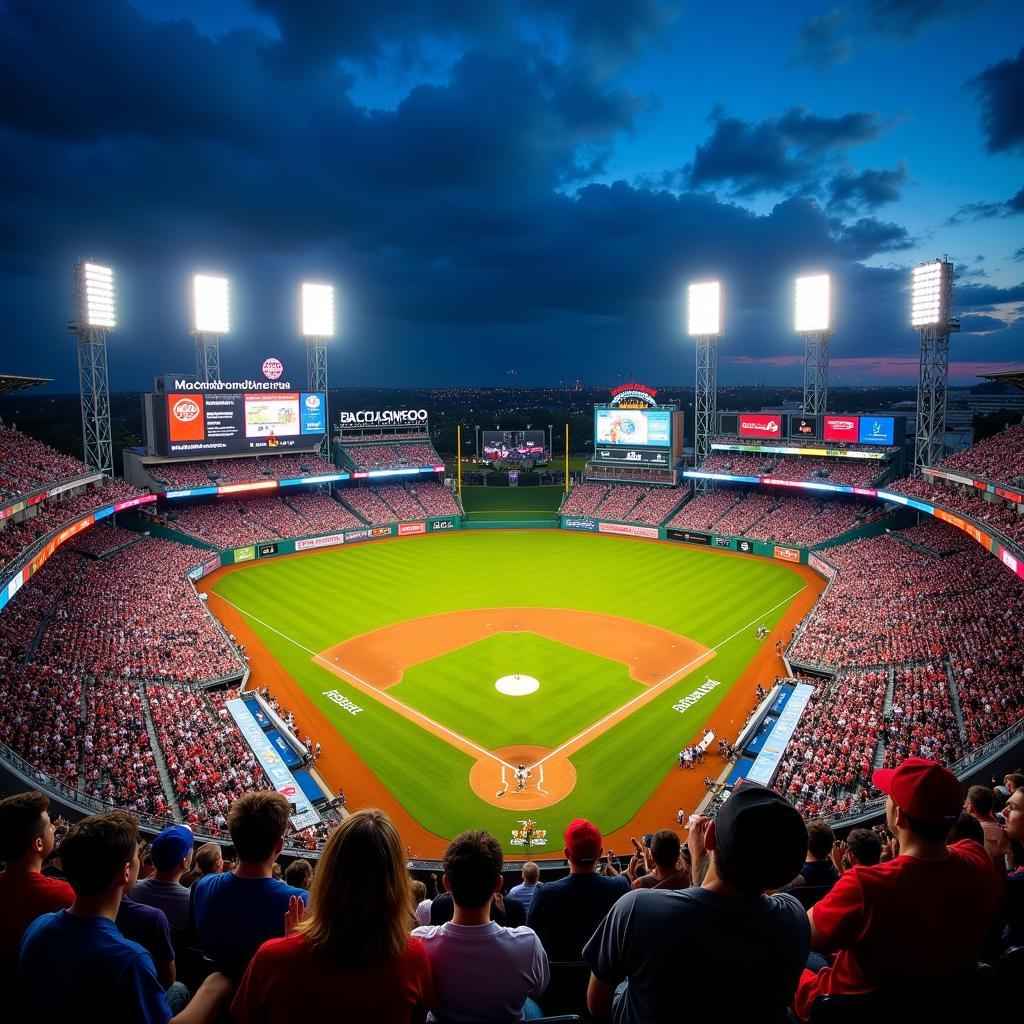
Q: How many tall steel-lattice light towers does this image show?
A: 6